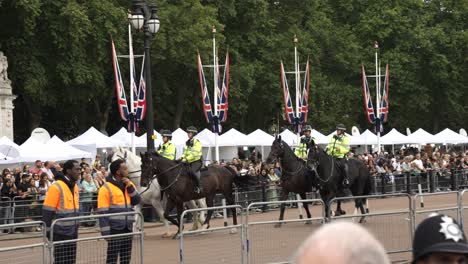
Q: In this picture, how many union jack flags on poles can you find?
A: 8